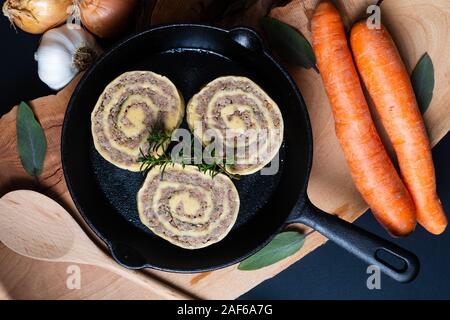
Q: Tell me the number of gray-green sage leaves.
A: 4